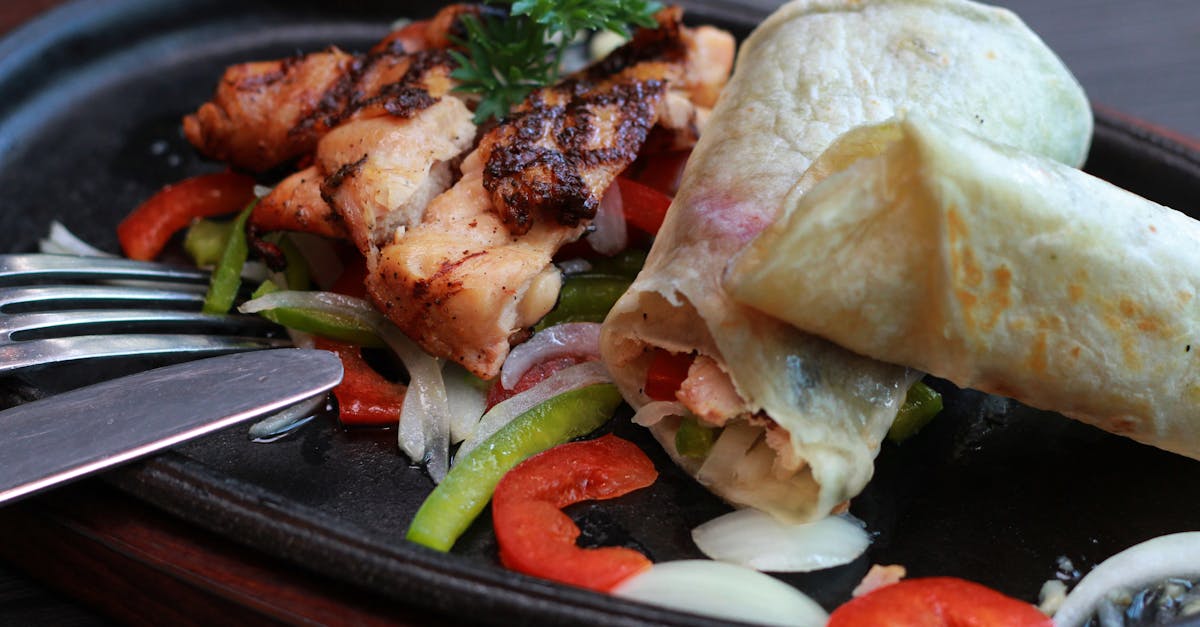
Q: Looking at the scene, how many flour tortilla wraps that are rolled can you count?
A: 2